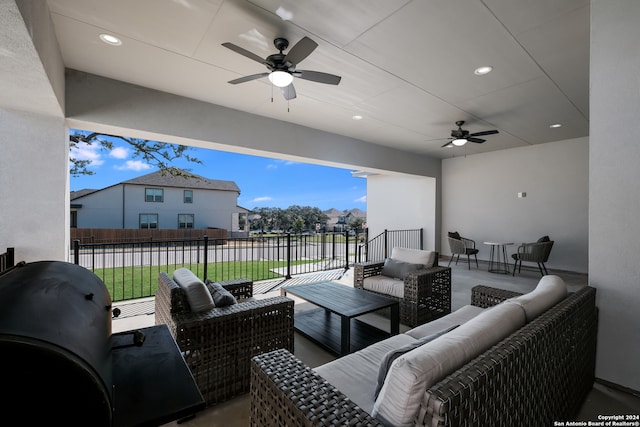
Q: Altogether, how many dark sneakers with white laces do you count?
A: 0